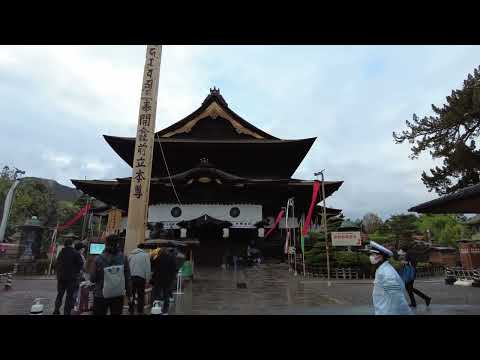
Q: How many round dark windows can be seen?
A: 2